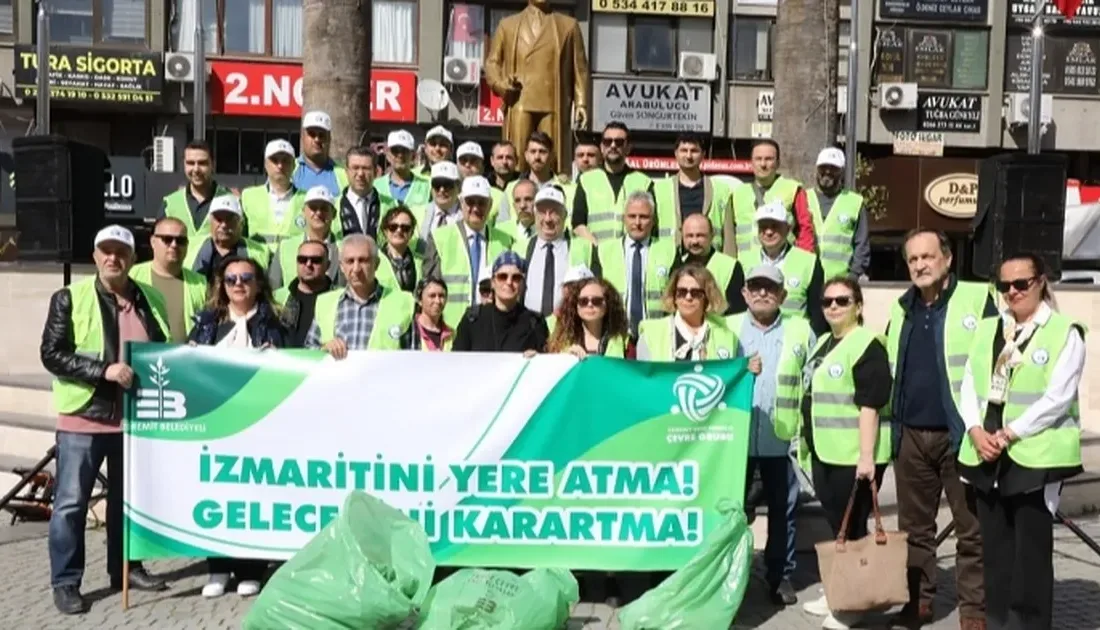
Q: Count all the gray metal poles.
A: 4